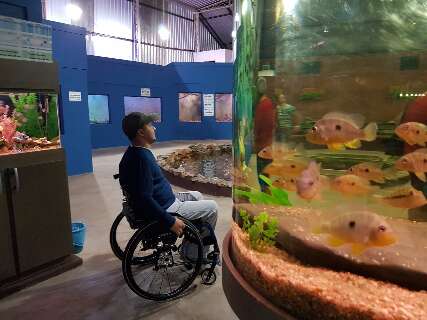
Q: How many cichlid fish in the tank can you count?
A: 11